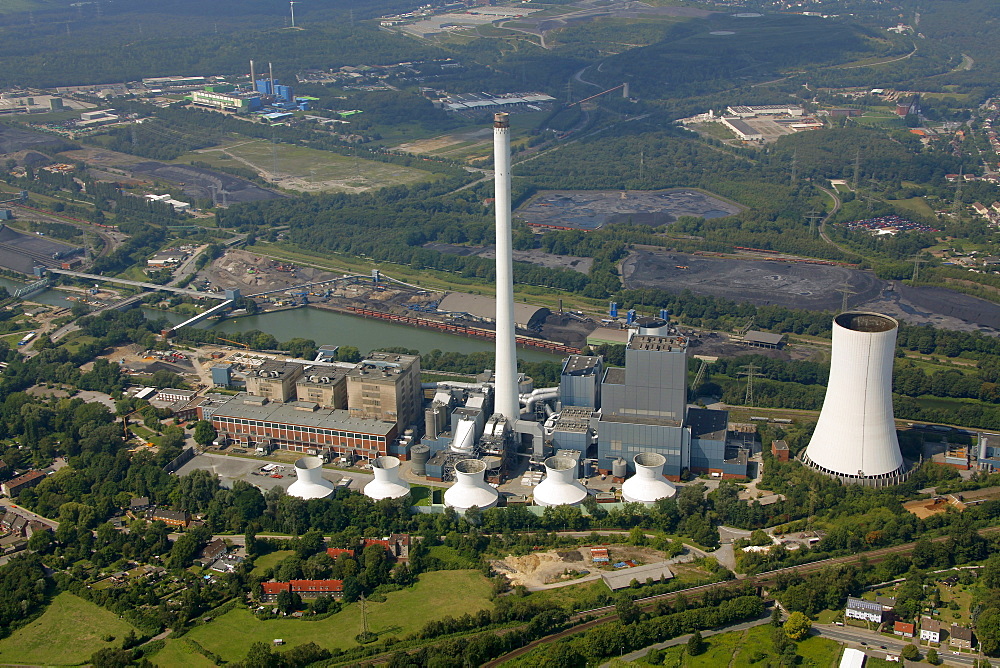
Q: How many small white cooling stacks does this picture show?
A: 5